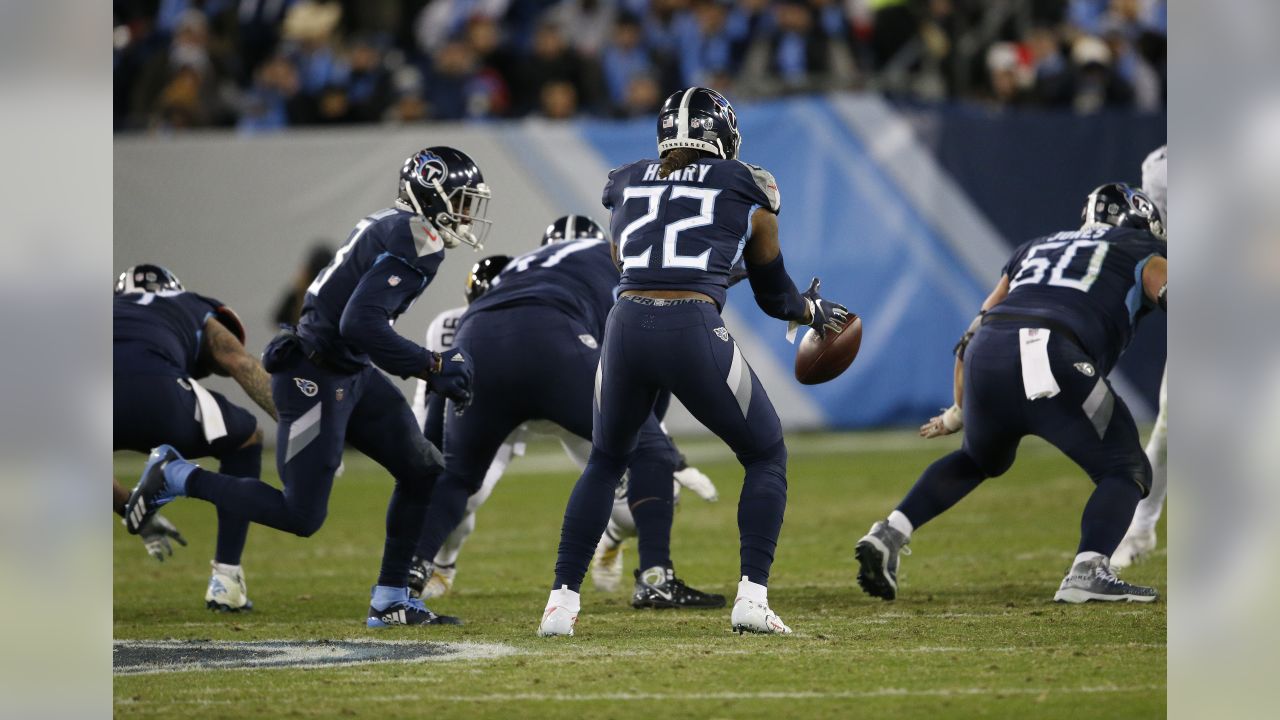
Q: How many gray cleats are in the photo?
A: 2